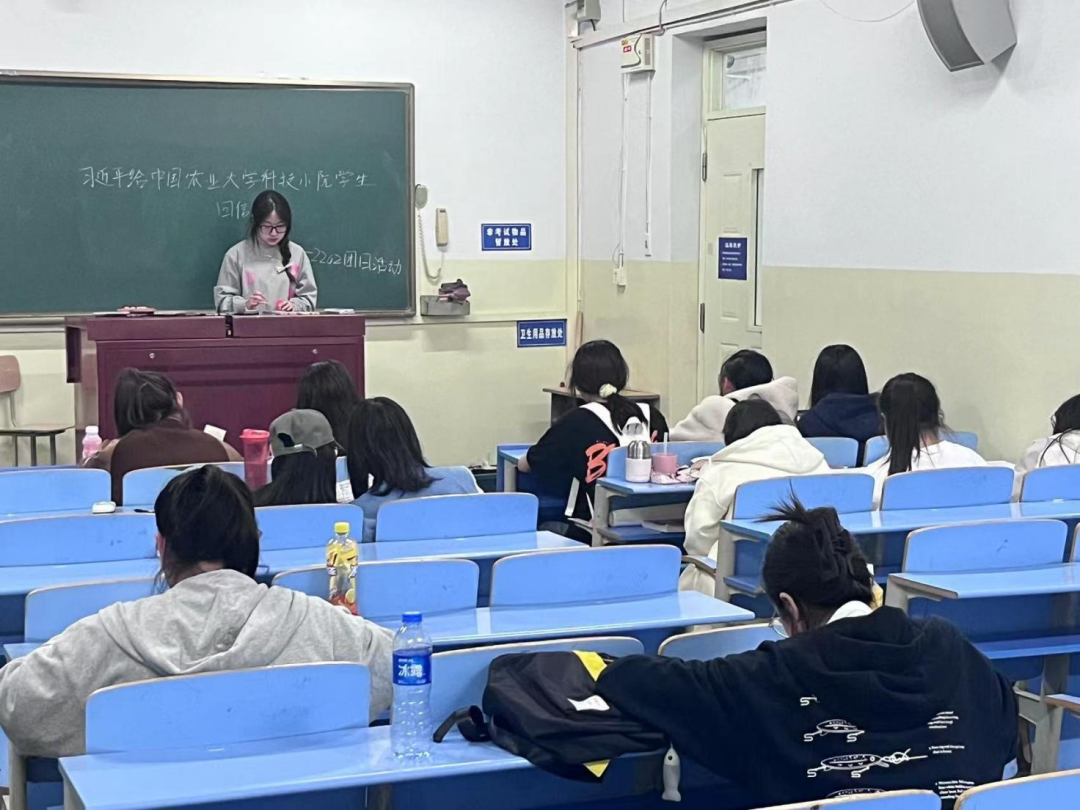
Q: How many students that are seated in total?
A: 12